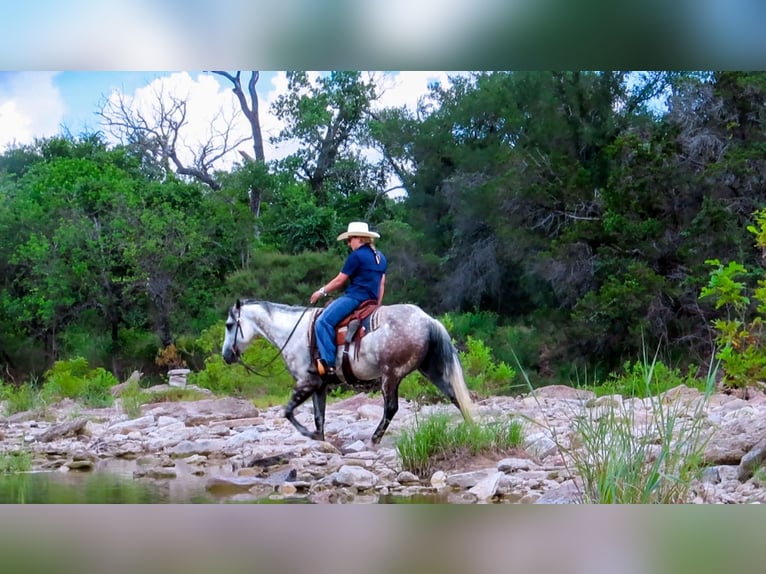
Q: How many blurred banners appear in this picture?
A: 2